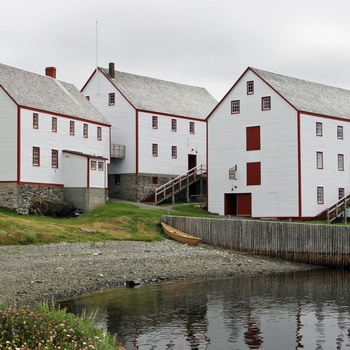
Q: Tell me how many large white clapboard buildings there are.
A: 3